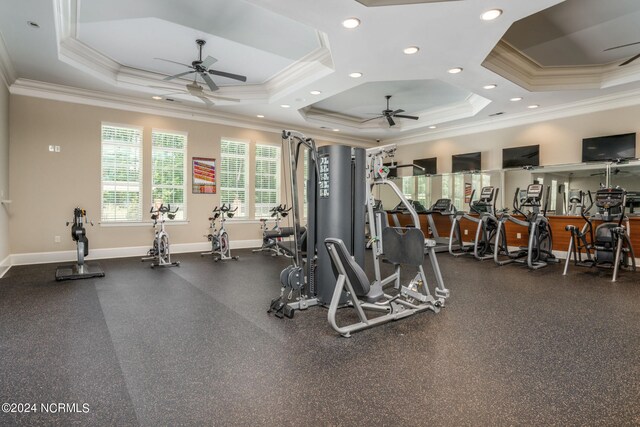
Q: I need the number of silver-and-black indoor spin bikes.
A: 3